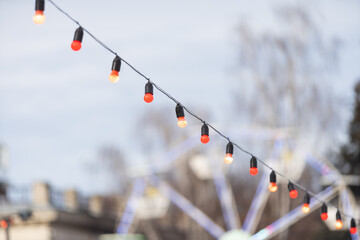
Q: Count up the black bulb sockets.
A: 14